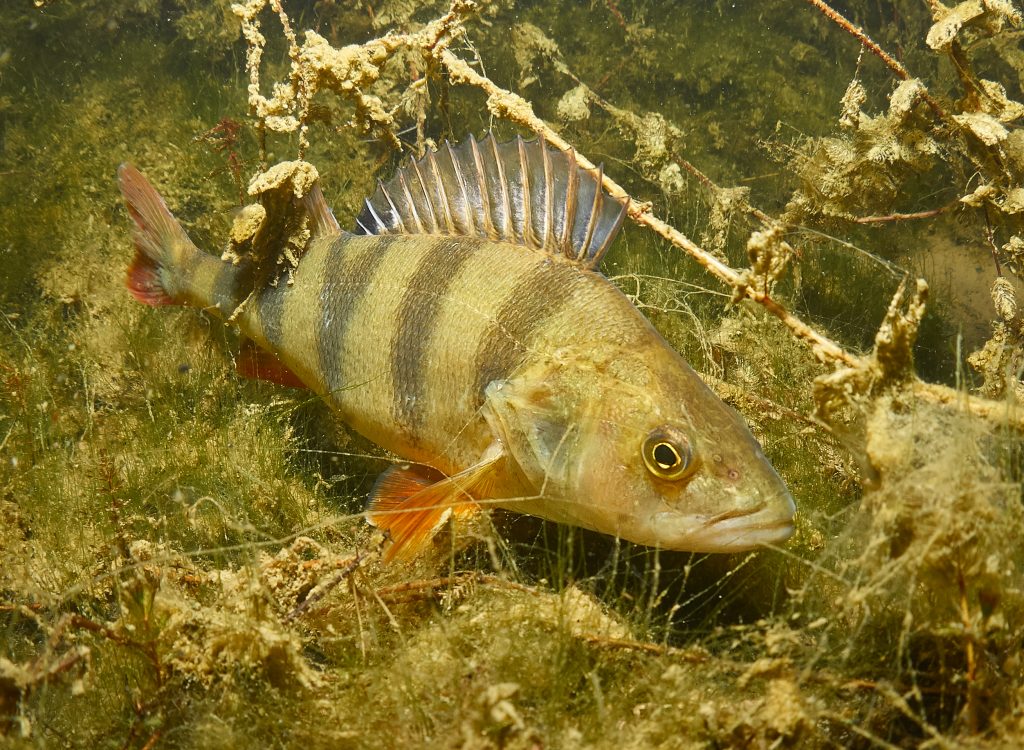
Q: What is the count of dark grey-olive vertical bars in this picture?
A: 5